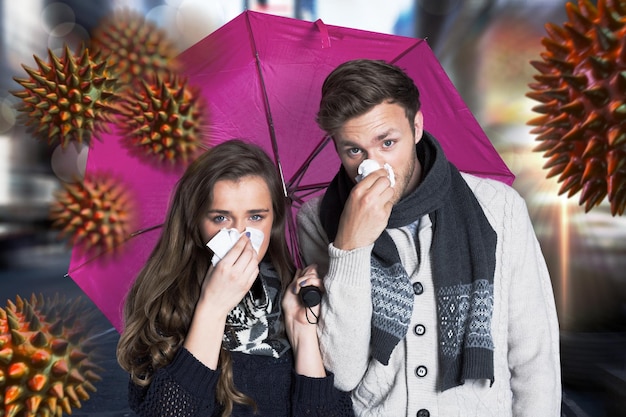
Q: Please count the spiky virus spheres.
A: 6